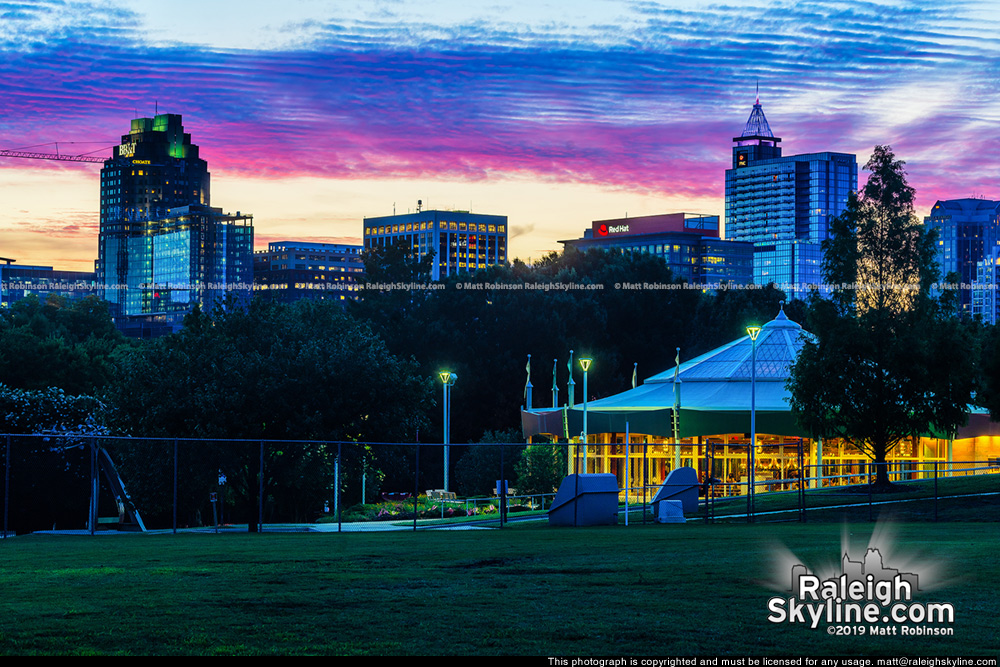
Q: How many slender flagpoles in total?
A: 5